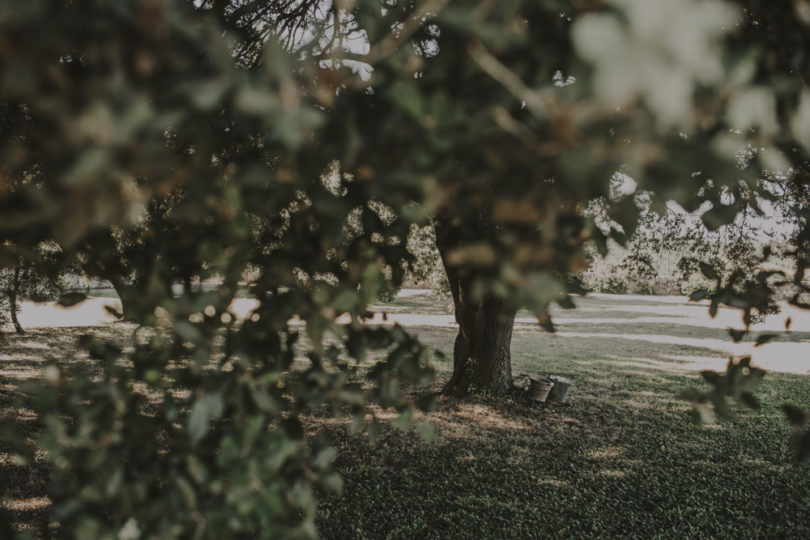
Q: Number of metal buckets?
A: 2